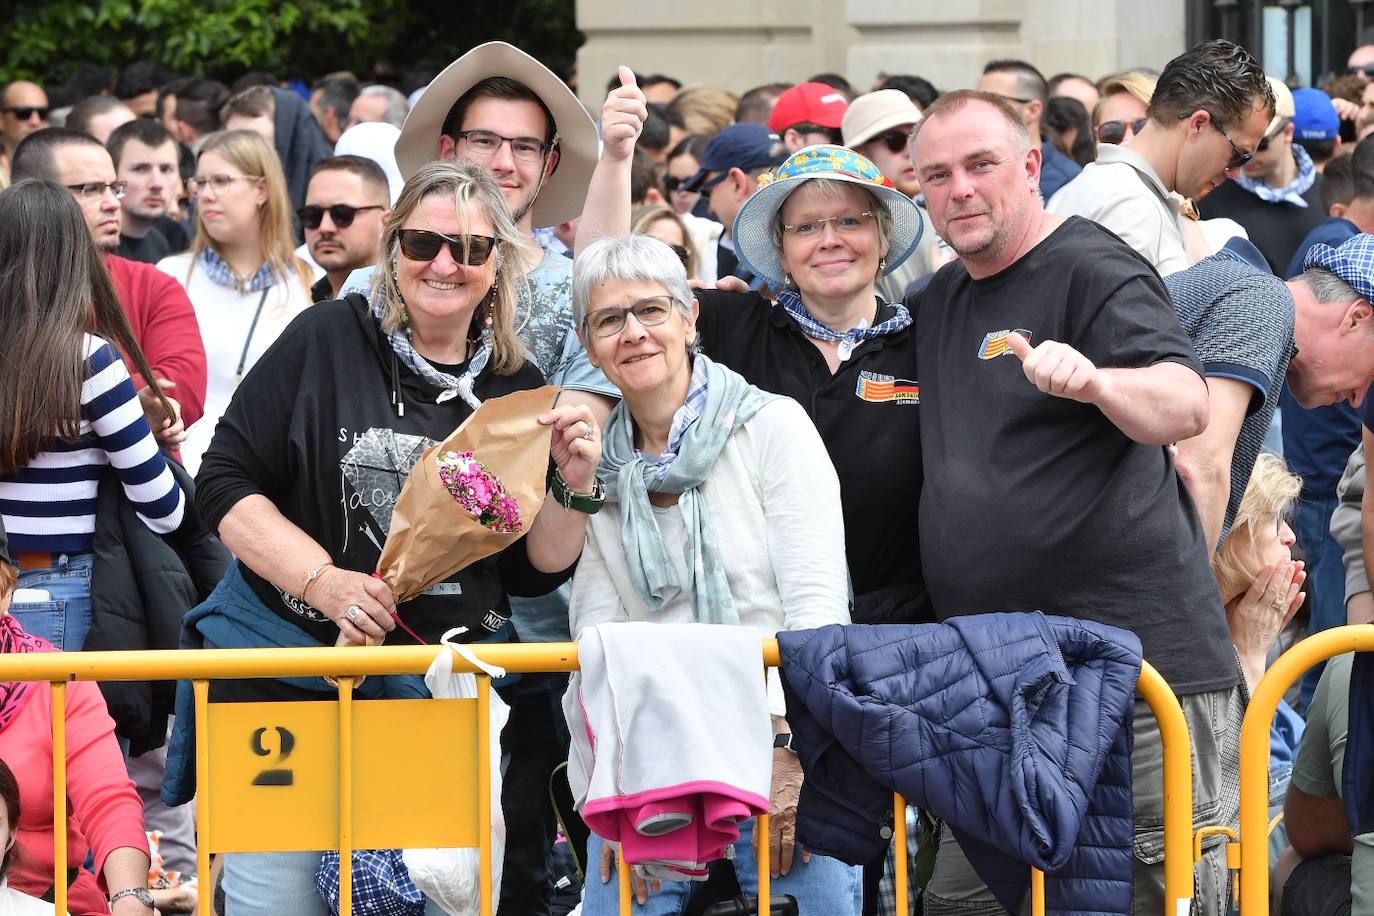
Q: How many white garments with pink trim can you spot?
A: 1